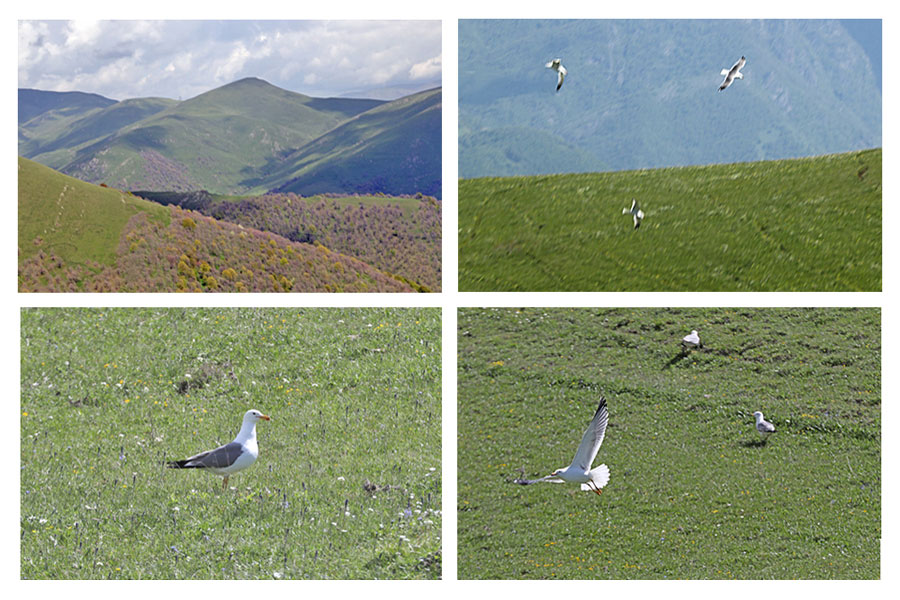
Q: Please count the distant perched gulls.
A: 2